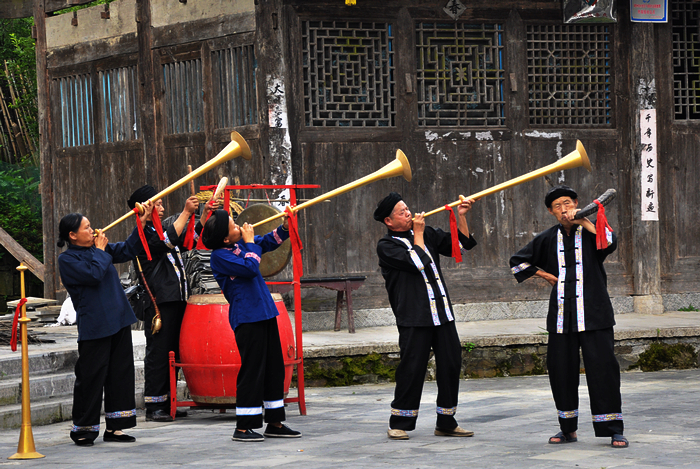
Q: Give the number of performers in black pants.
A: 5